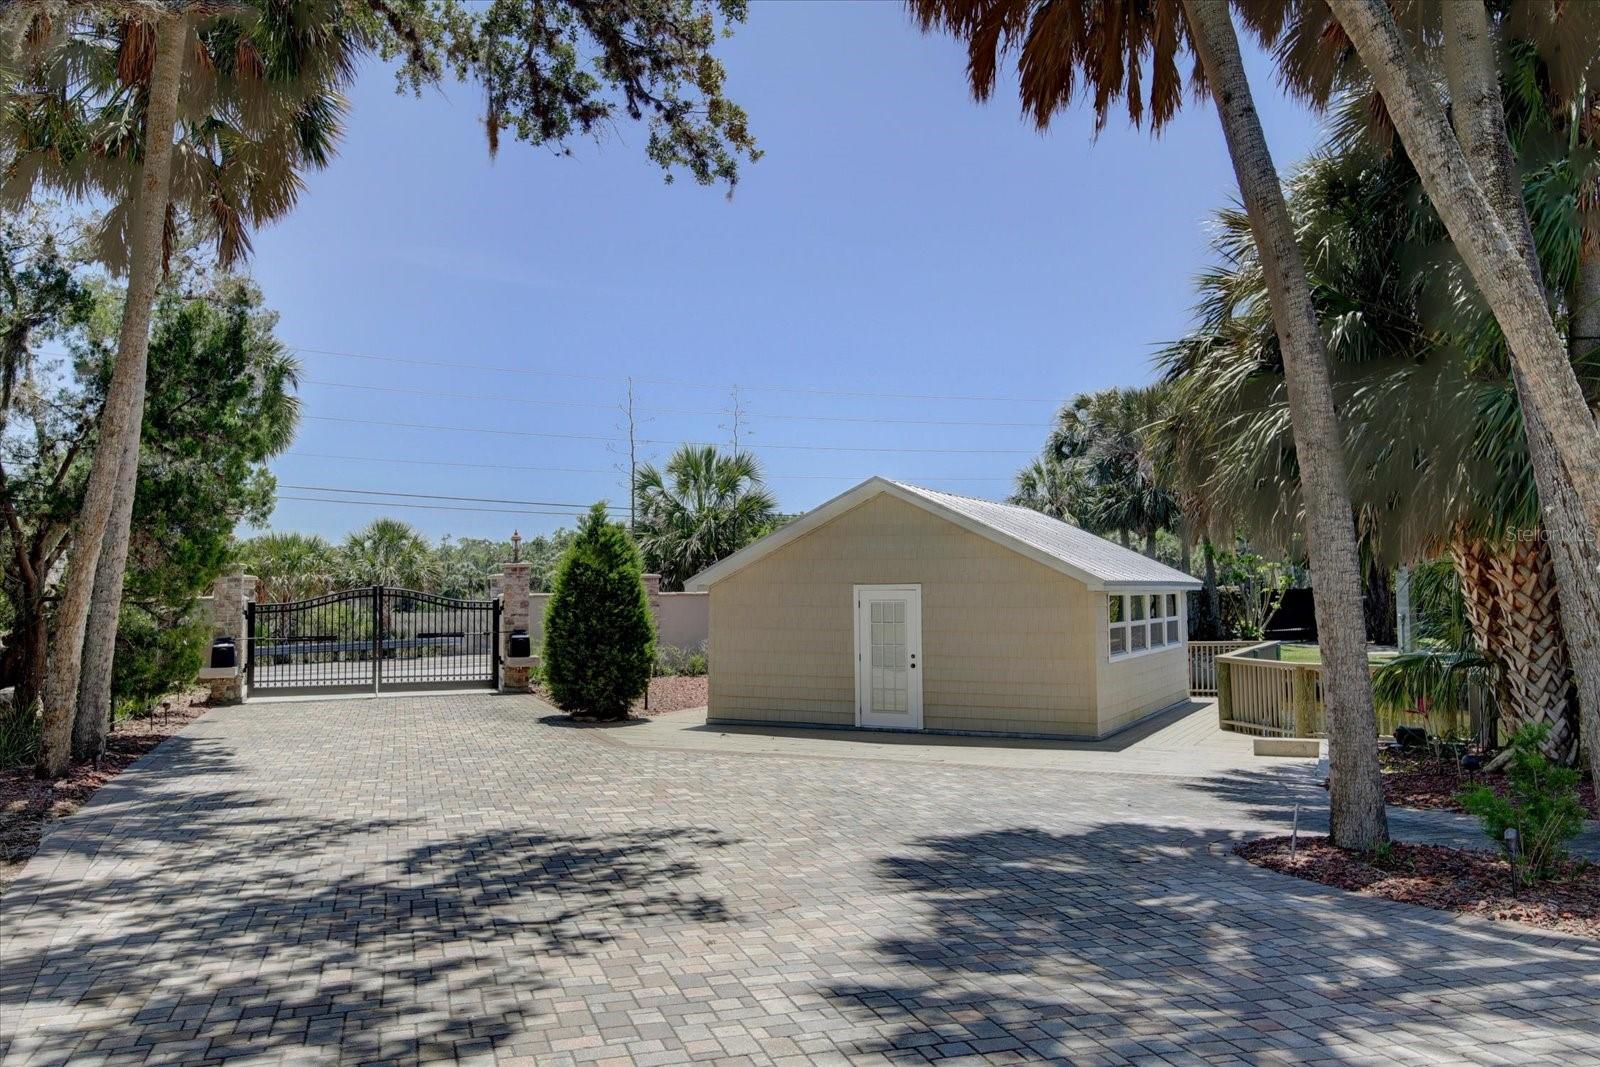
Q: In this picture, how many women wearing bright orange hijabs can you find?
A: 0